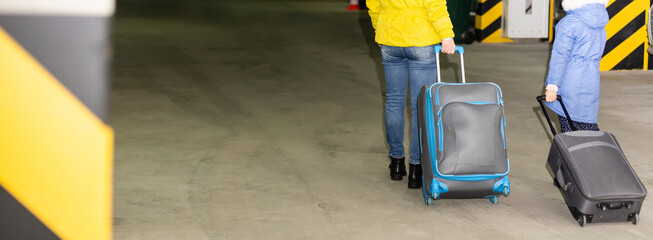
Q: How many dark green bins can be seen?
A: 1